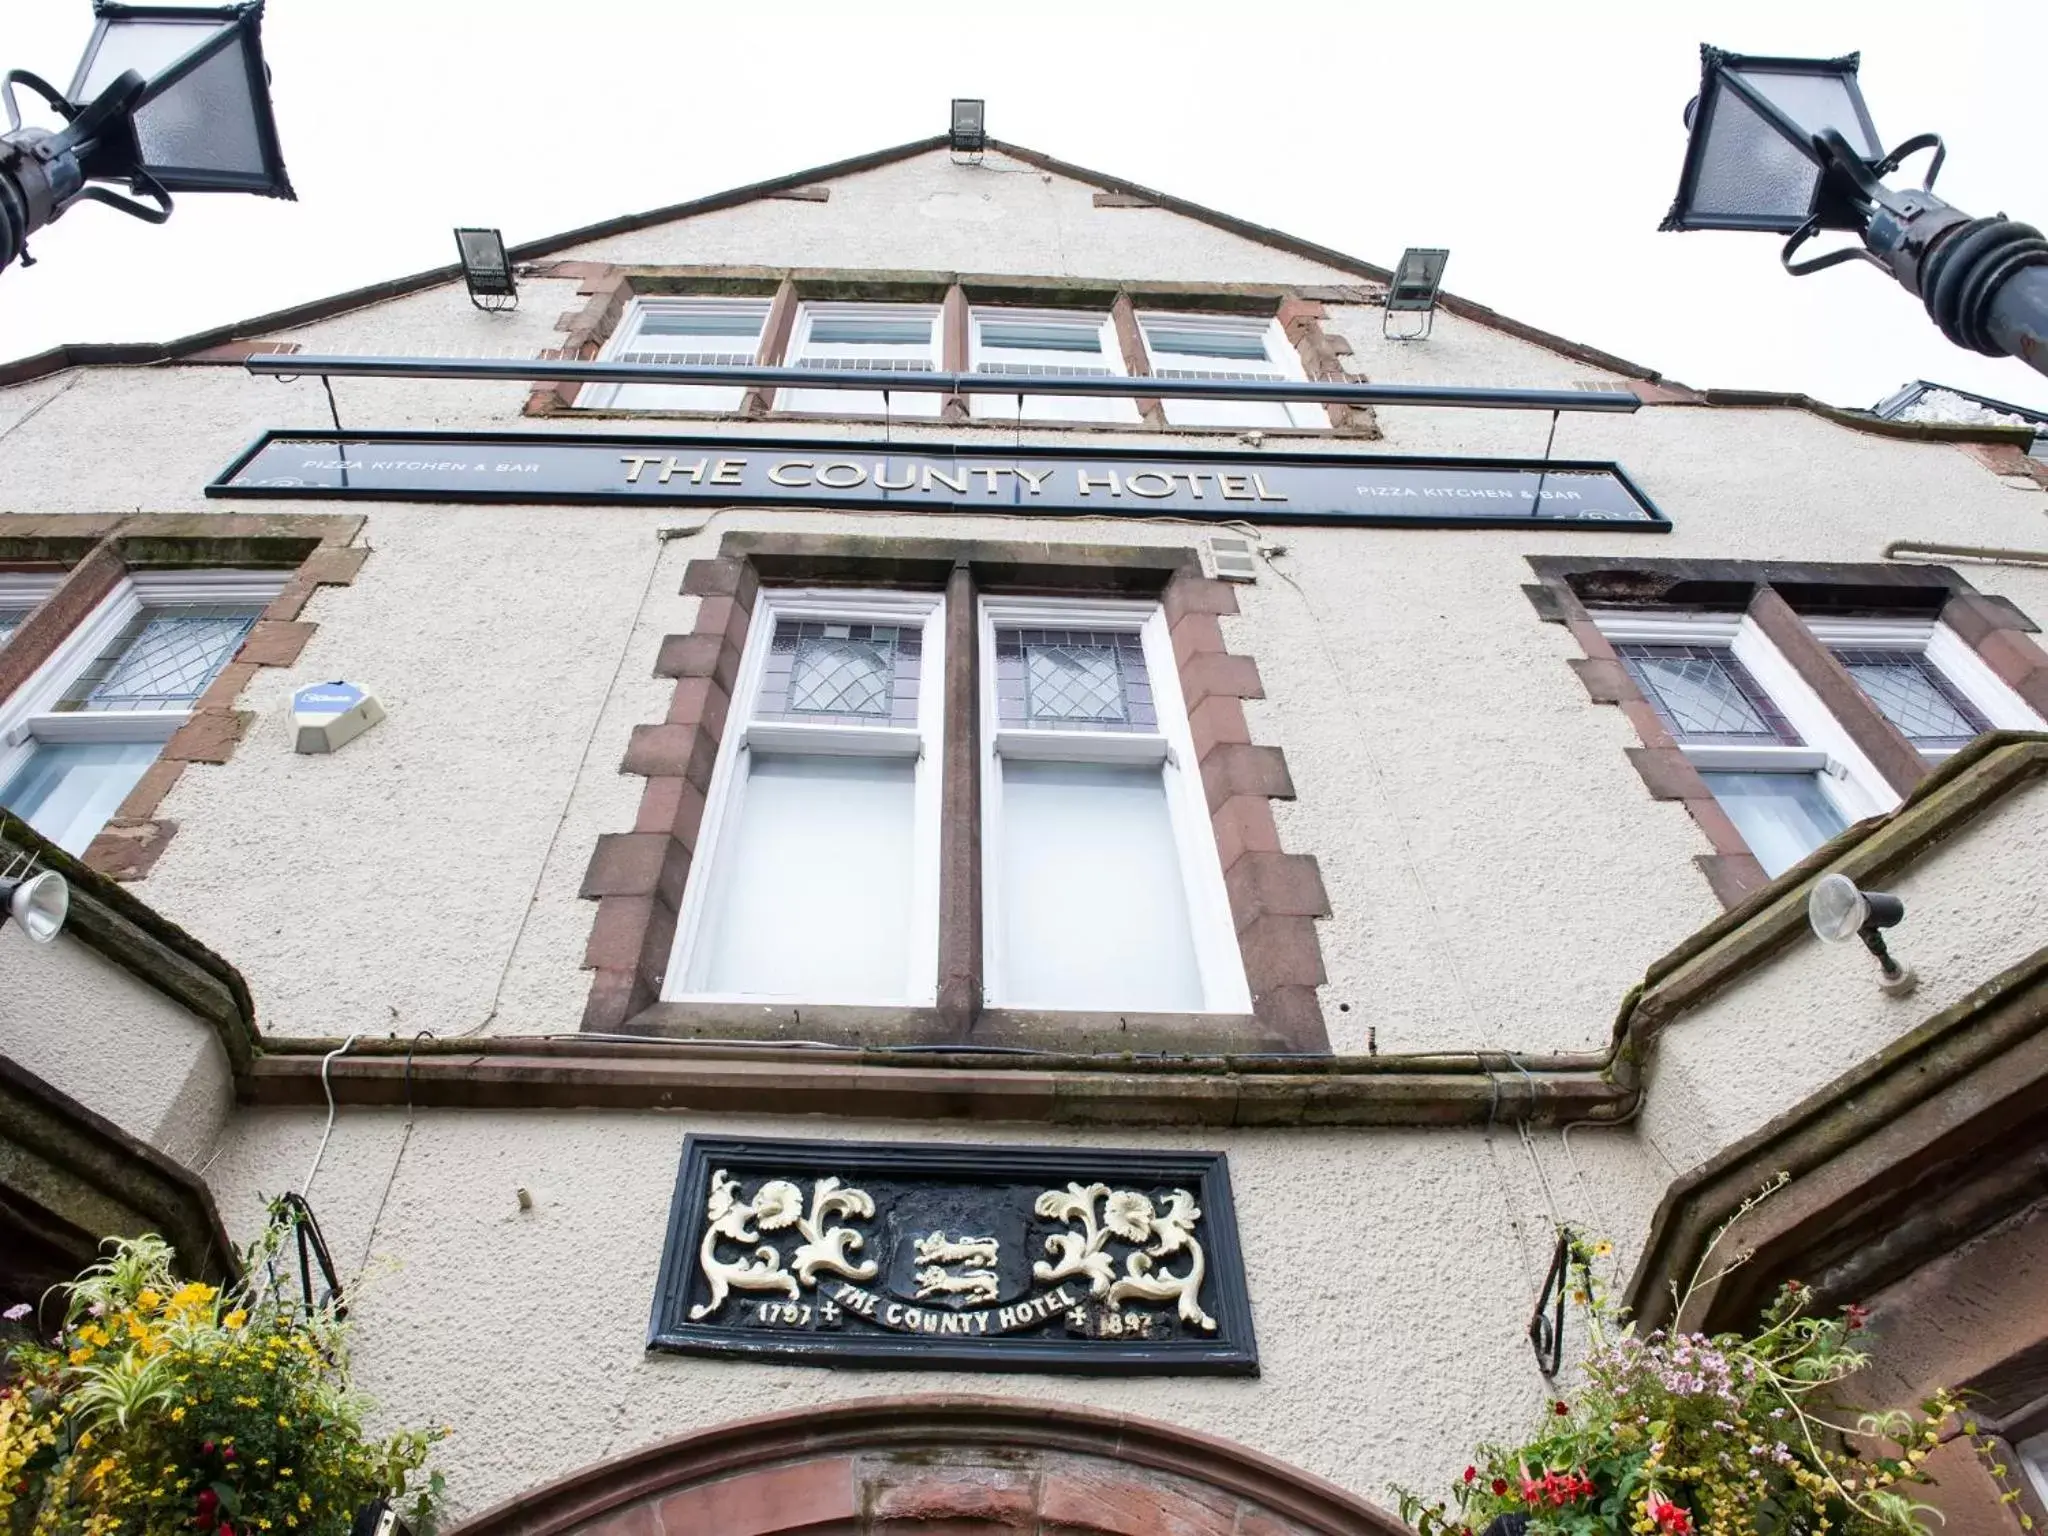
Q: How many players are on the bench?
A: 0